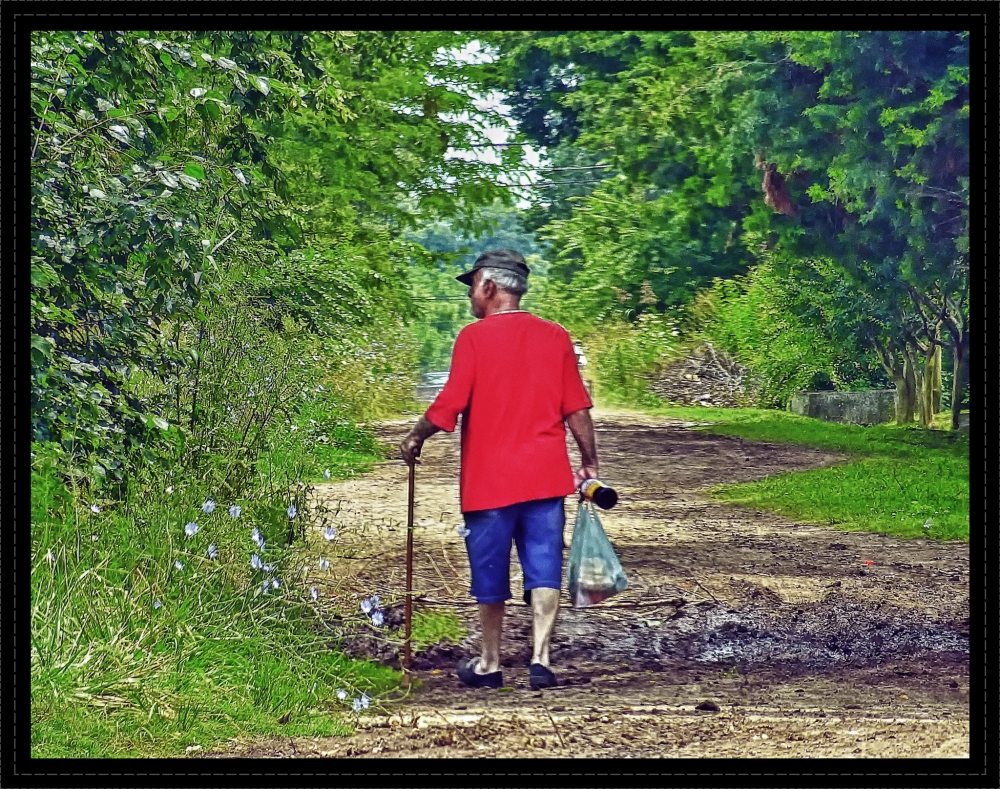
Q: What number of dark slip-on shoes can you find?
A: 2